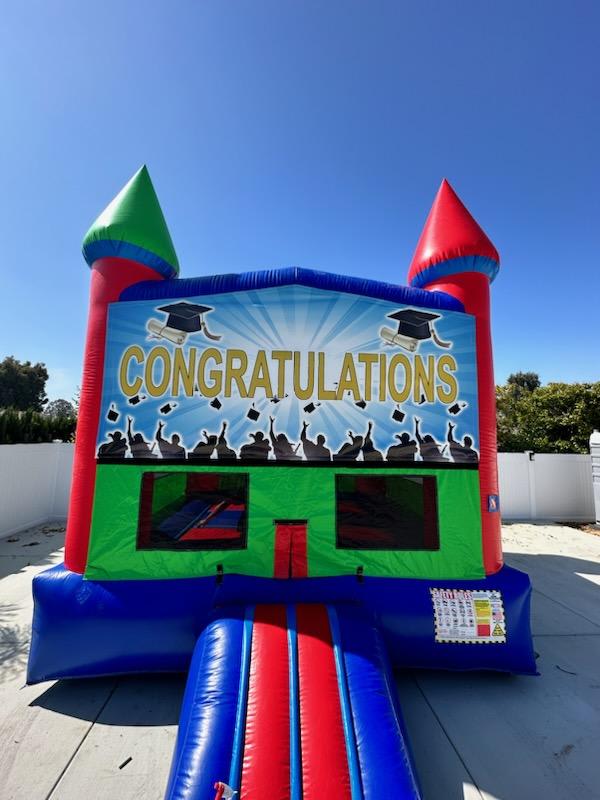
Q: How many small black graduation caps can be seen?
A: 11